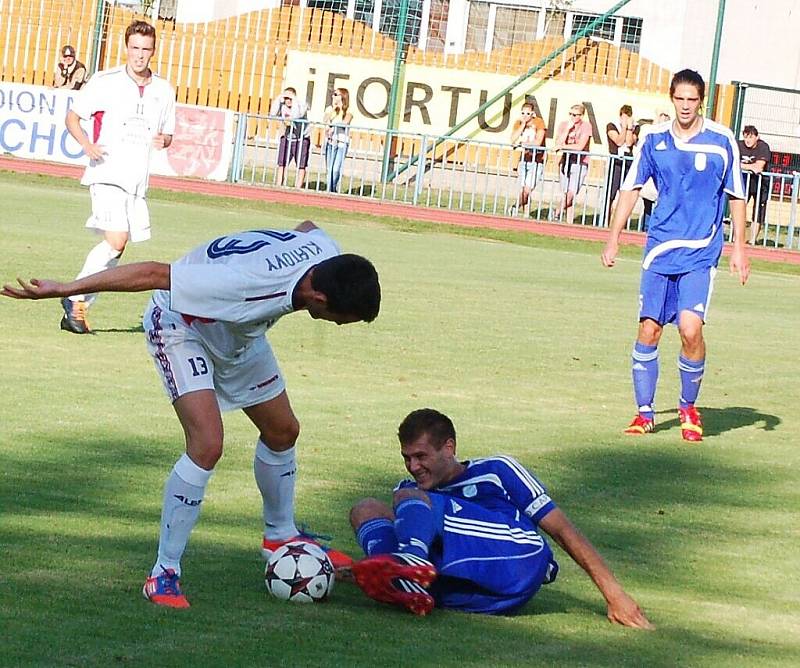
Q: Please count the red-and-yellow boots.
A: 2